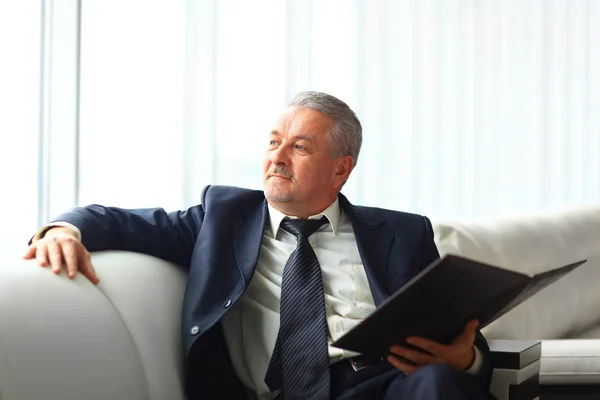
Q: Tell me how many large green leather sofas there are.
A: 0